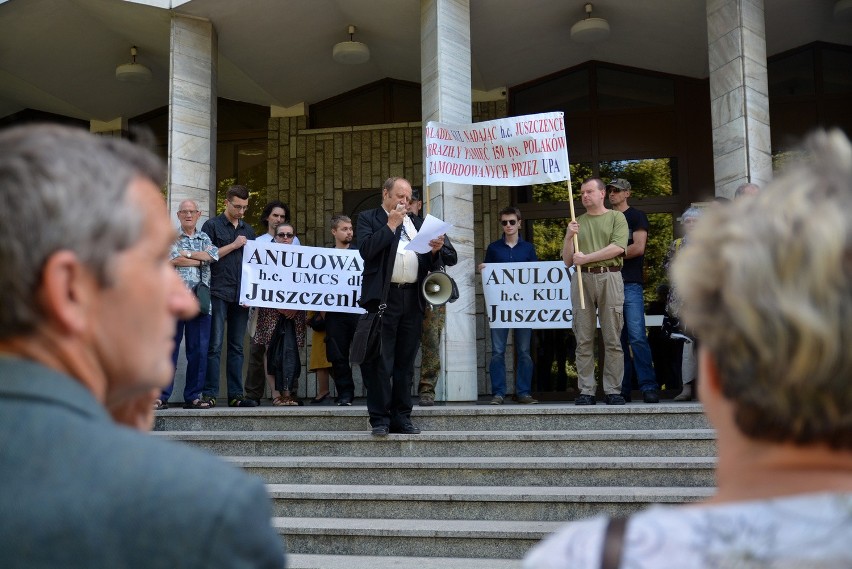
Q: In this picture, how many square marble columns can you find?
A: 3